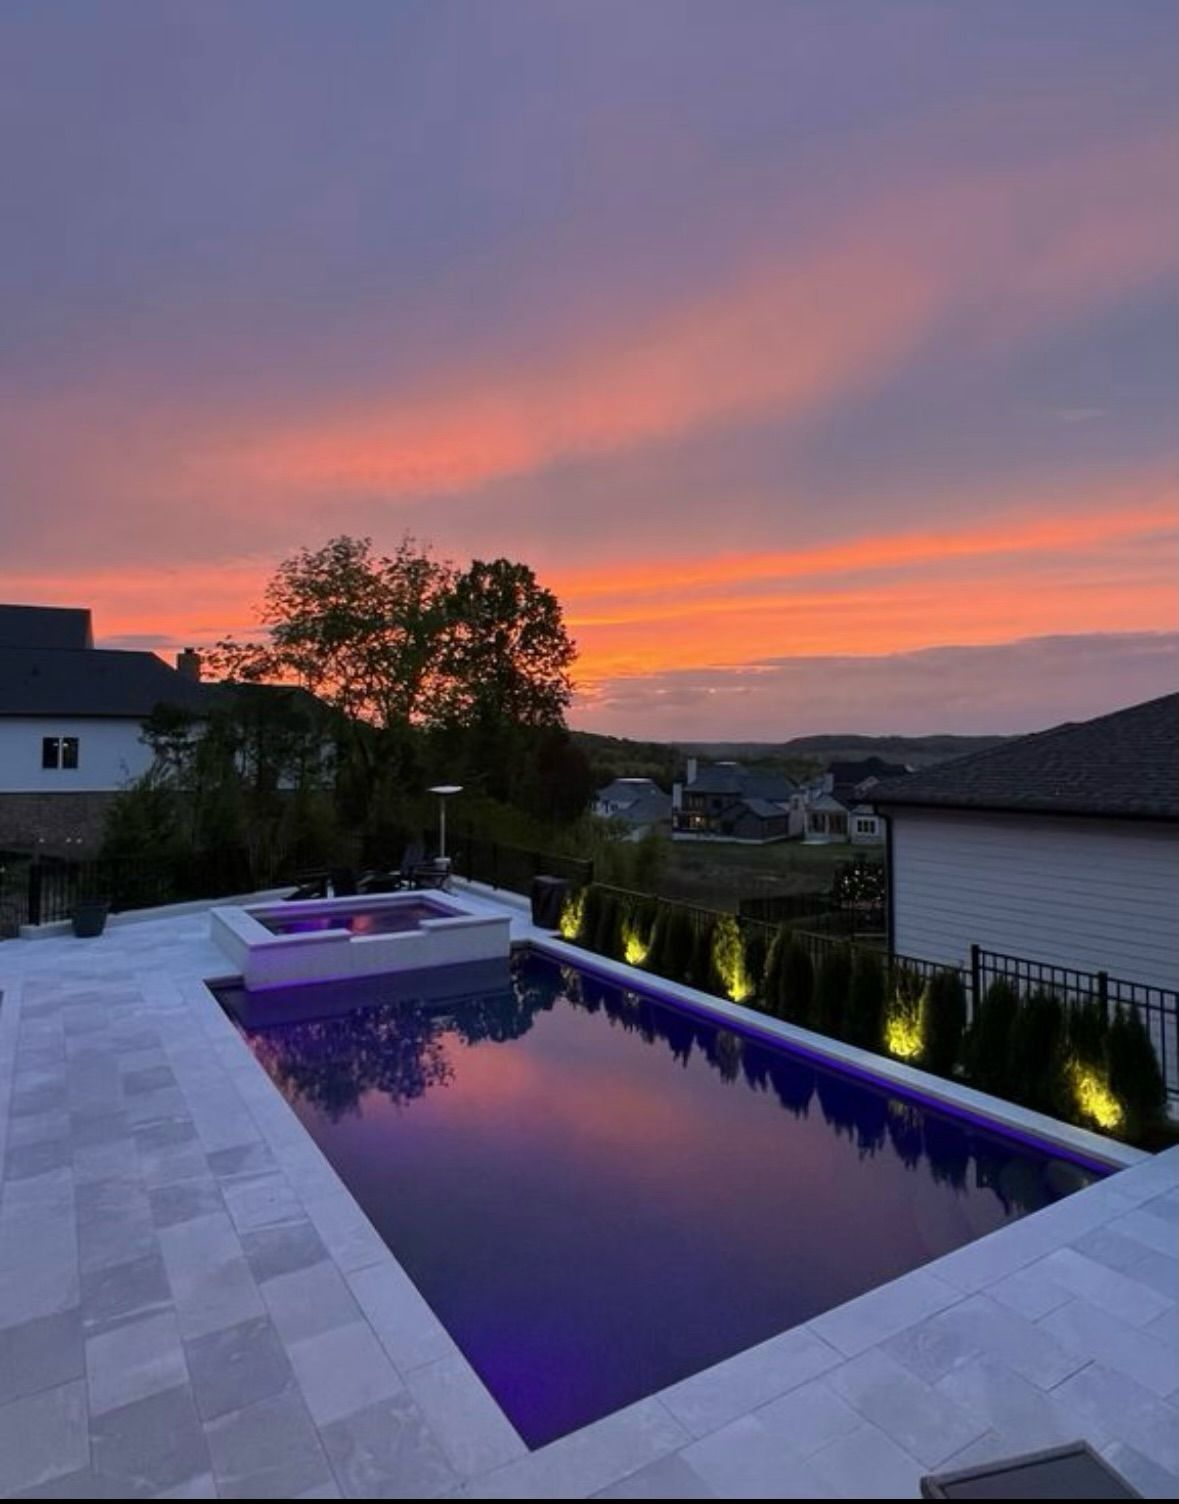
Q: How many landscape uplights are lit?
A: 5